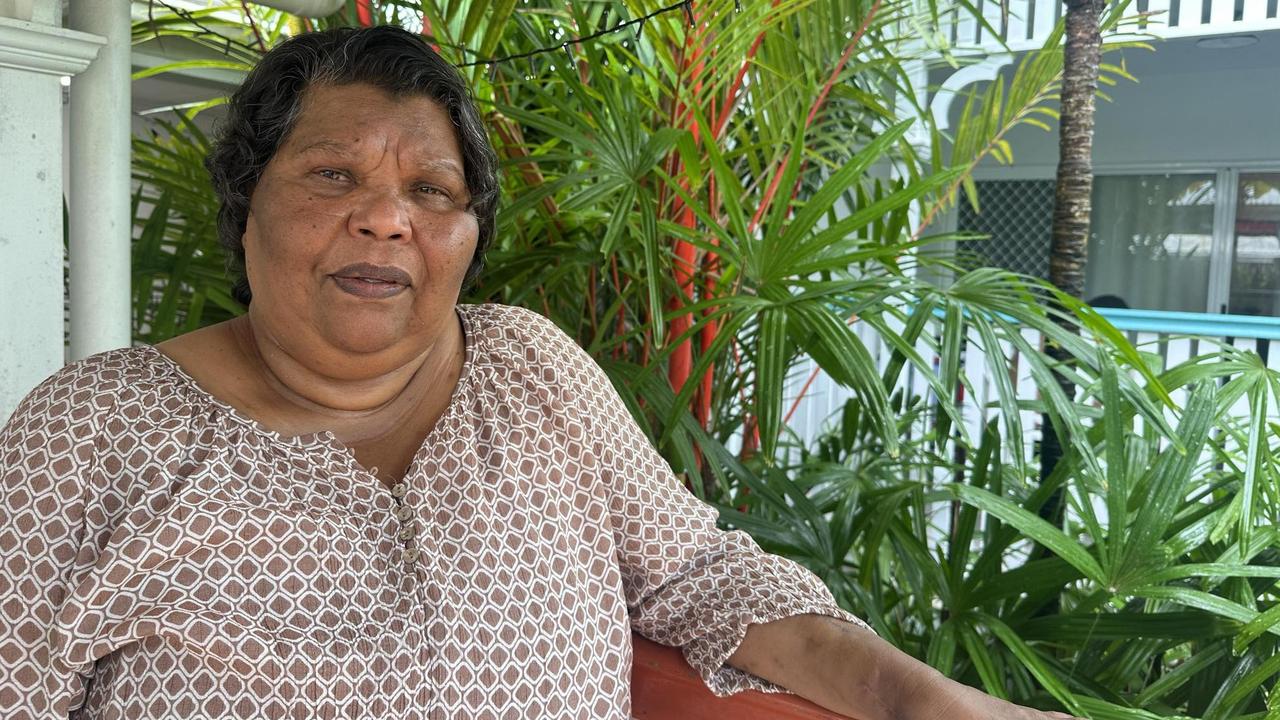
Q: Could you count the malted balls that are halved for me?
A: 0